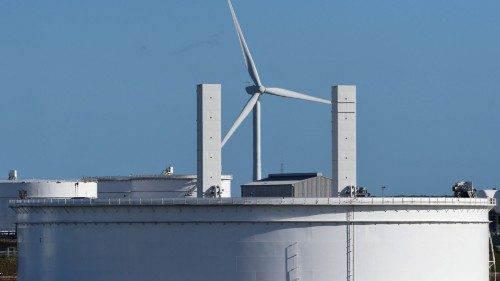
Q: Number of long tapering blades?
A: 3